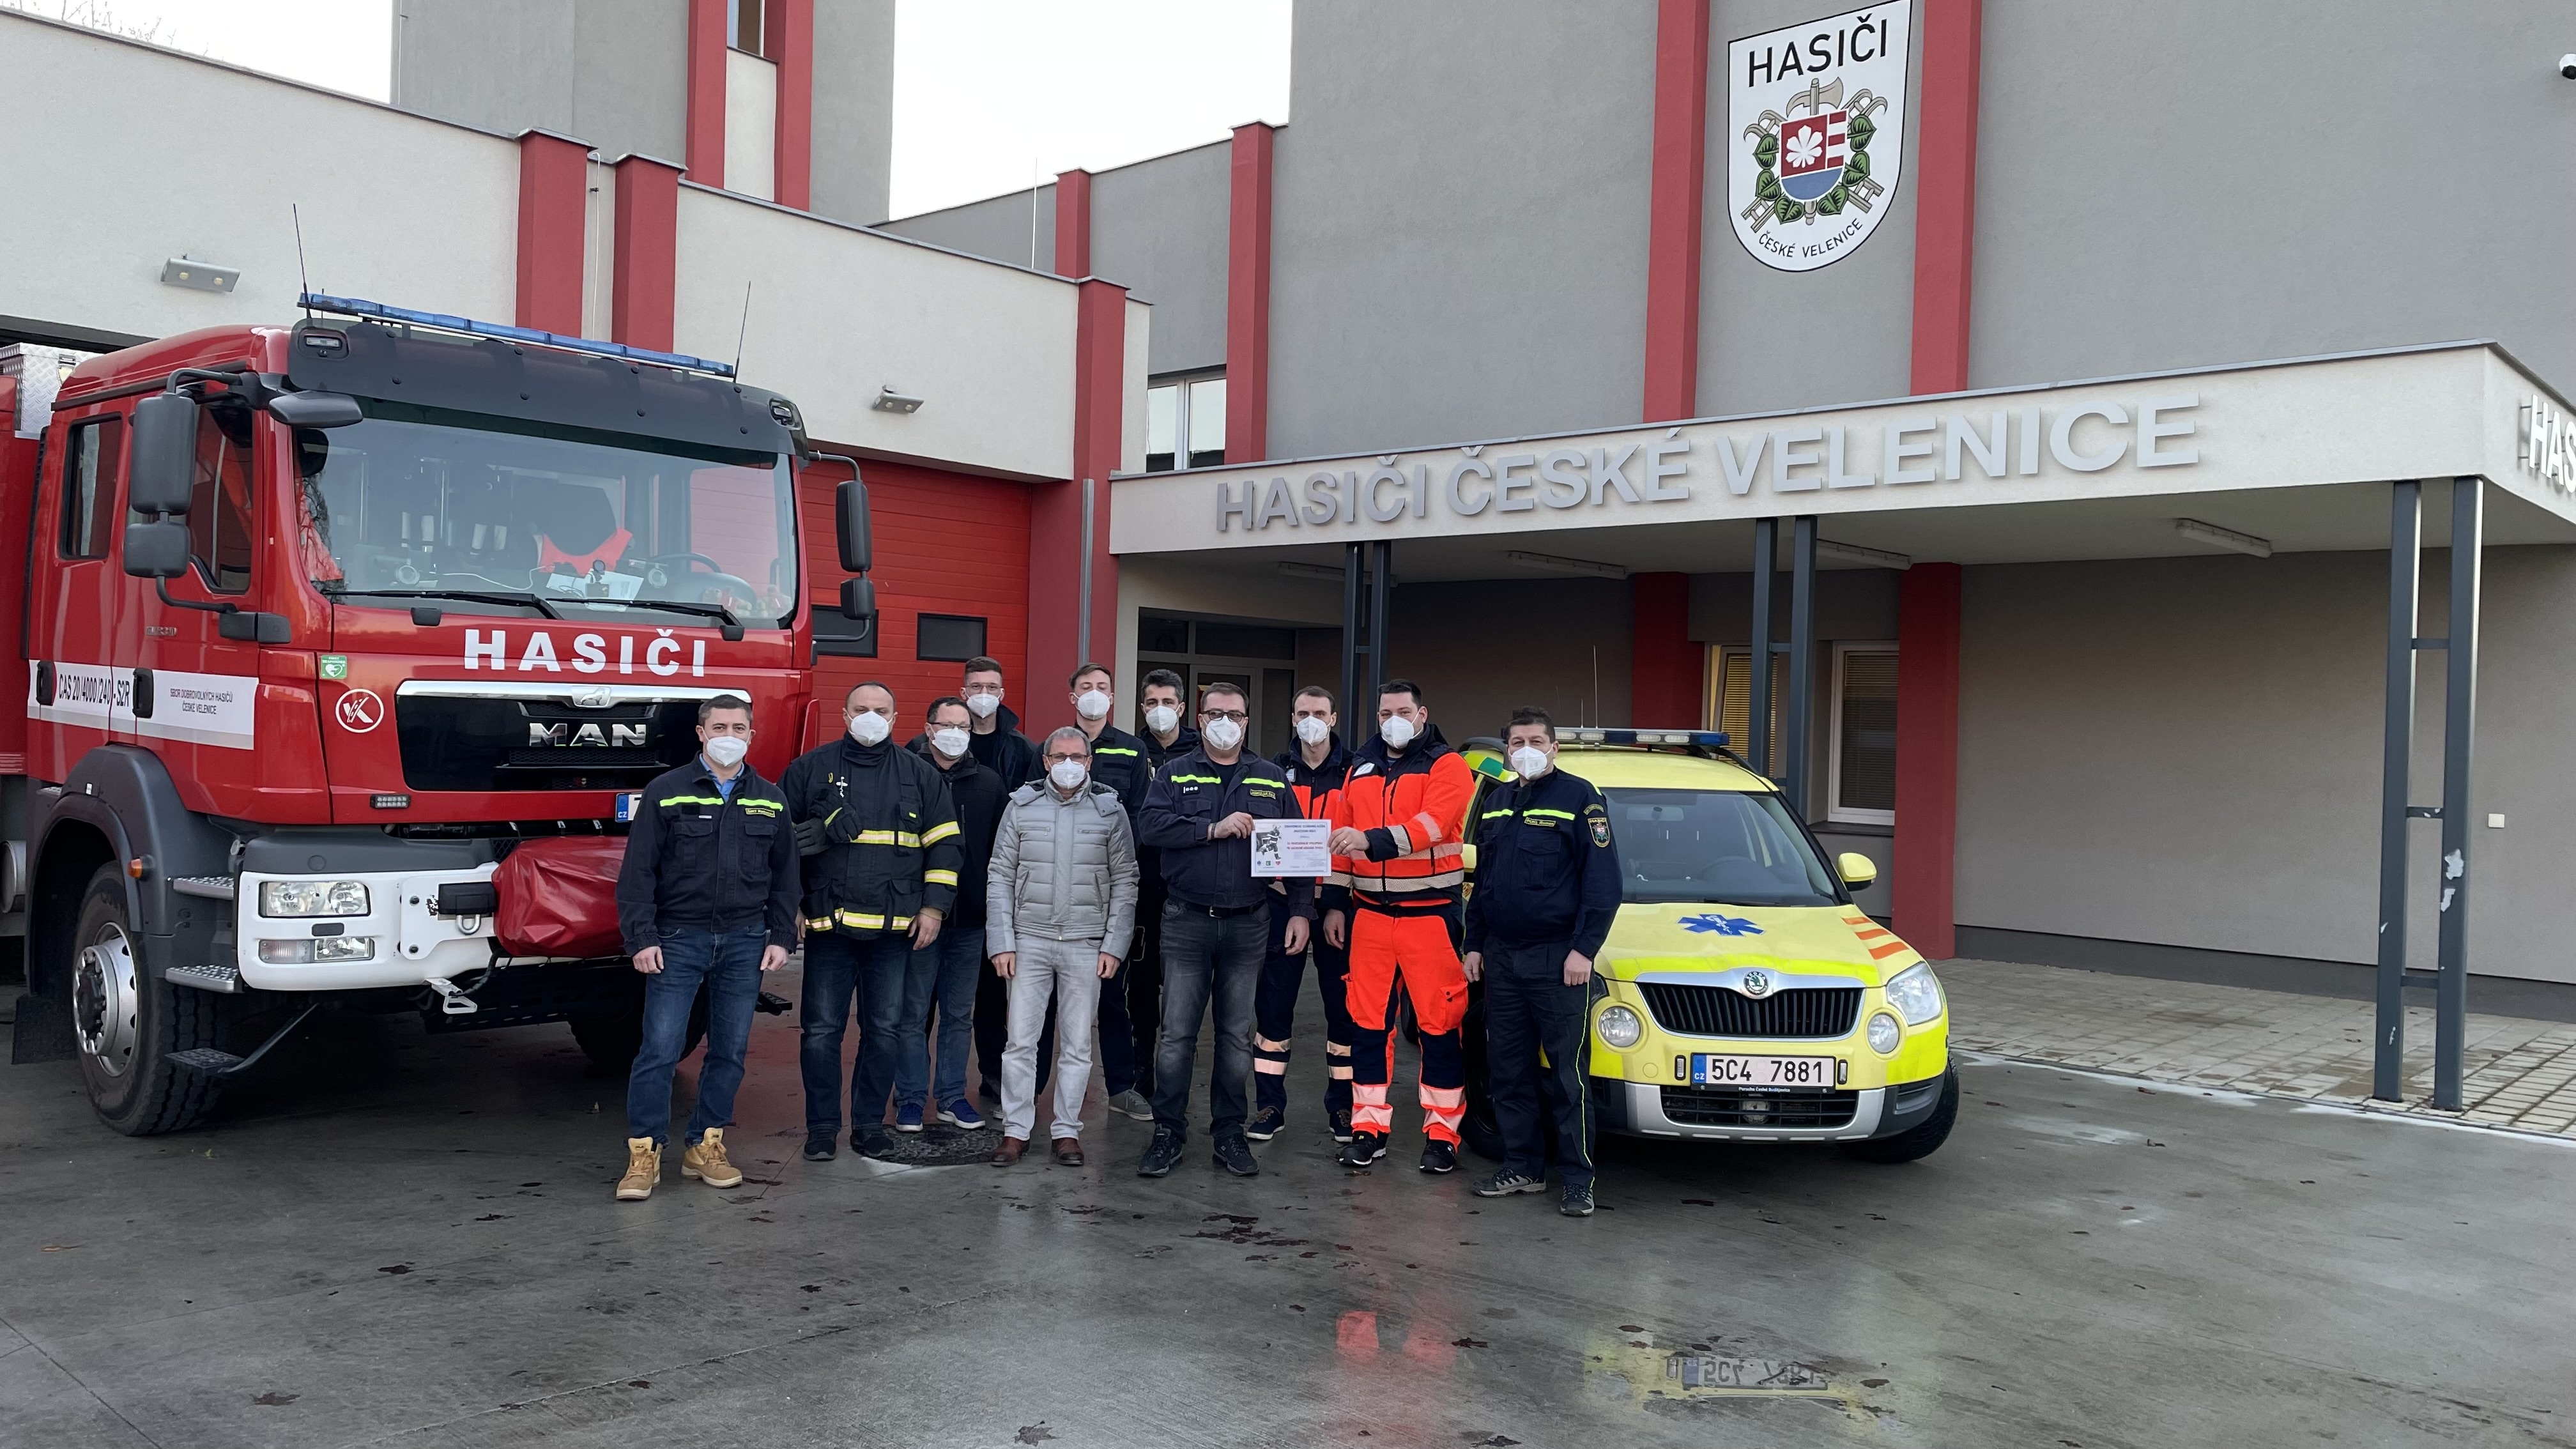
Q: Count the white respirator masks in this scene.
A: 11